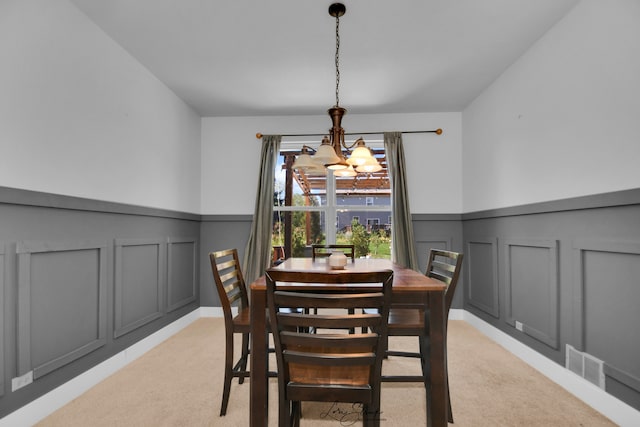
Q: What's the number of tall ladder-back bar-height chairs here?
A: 4